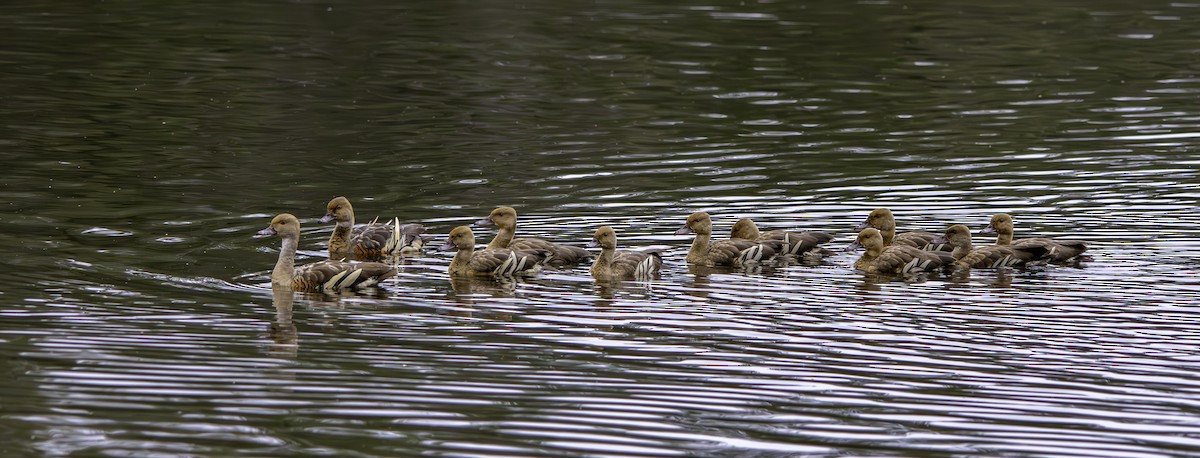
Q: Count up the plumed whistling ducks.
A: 11